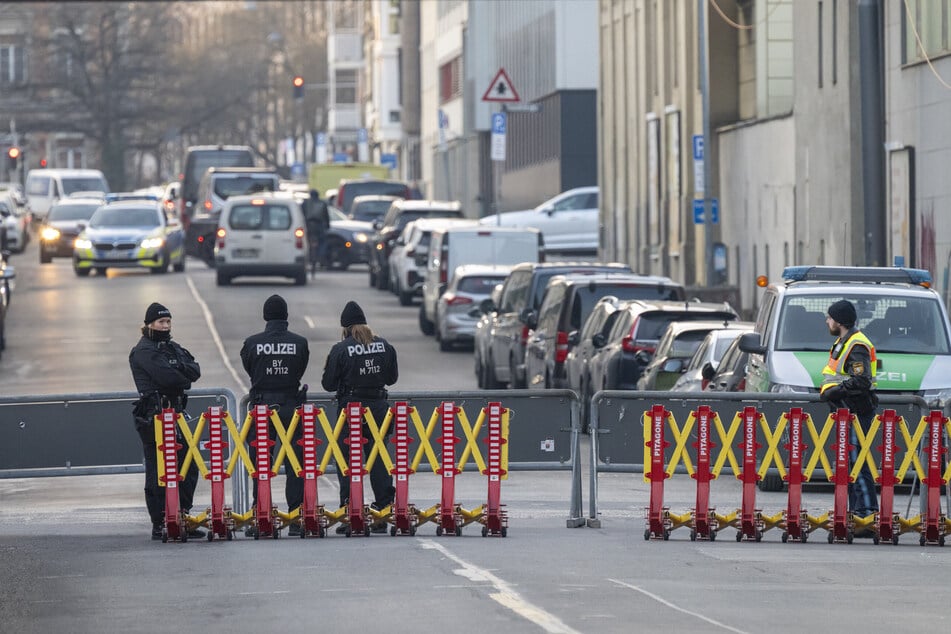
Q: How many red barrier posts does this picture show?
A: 15